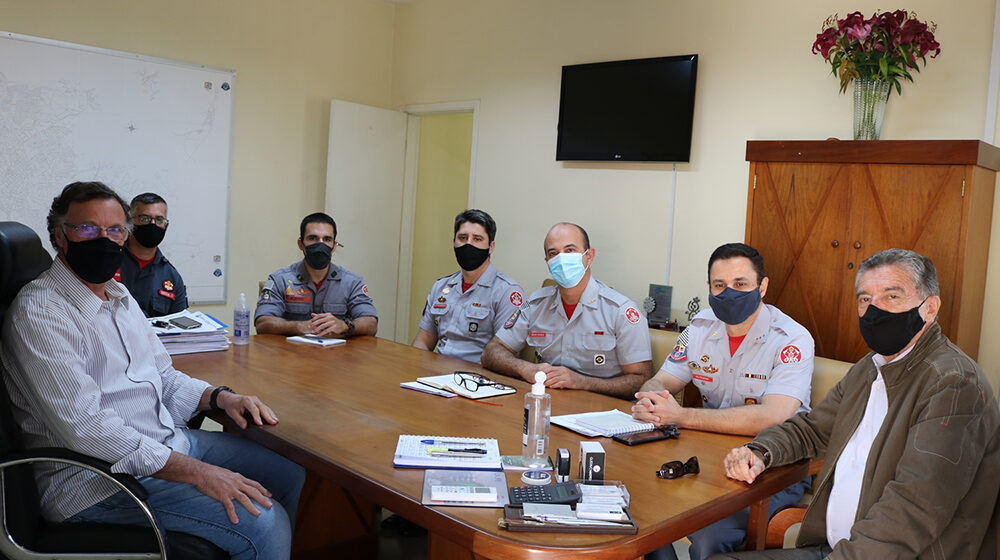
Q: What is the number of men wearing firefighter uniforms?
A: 5